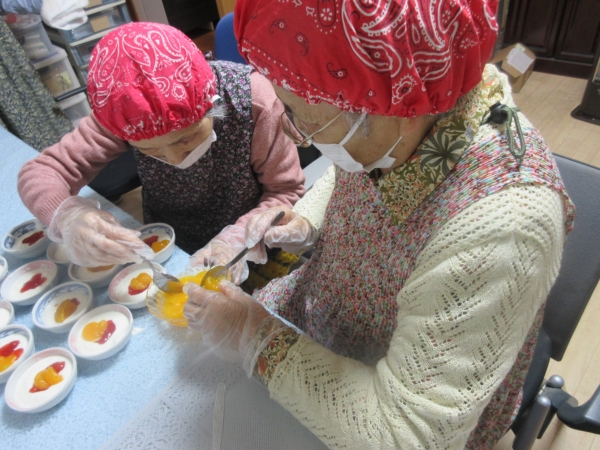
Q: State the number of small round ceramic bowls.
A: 12